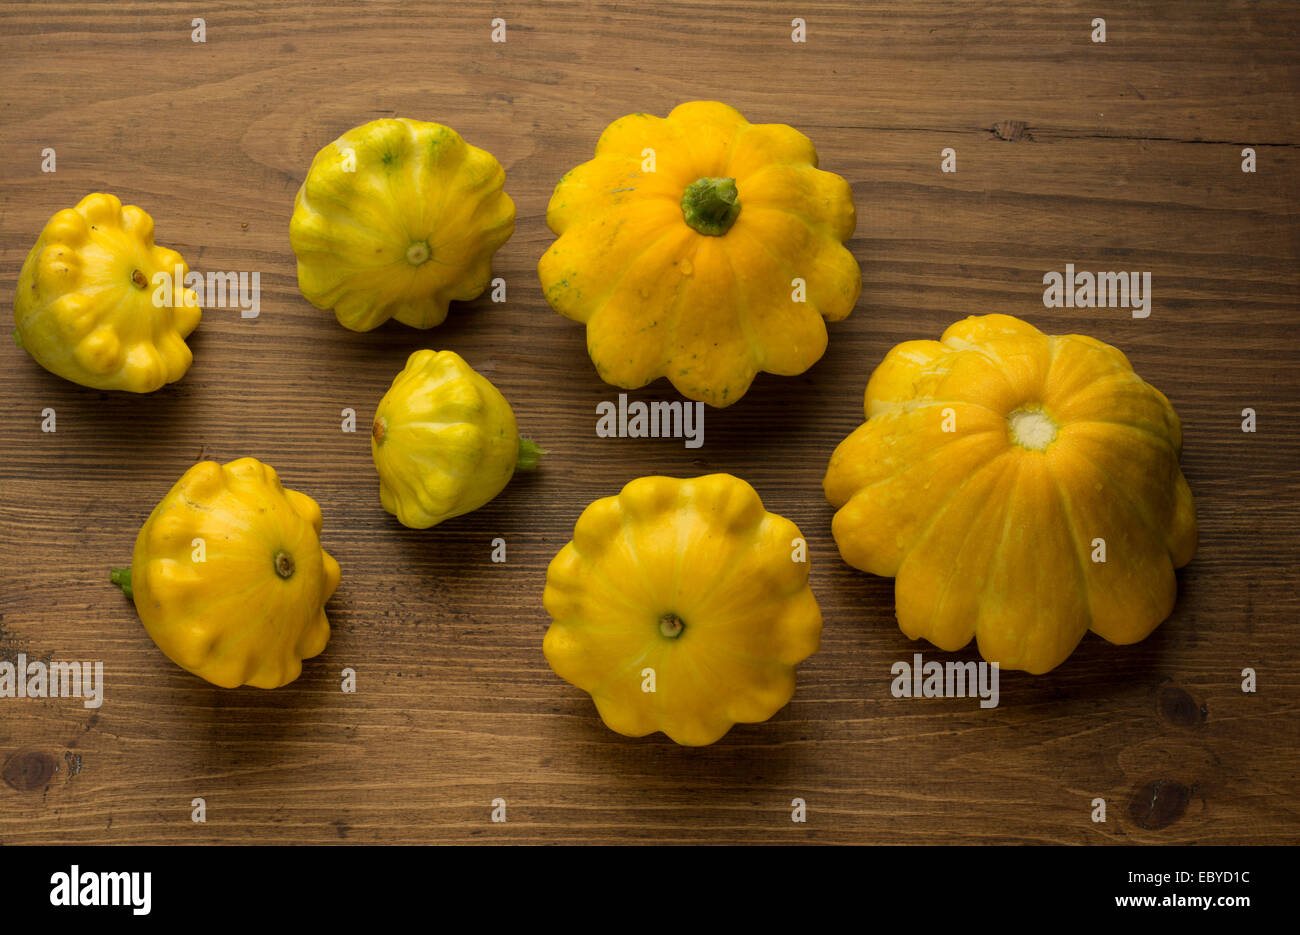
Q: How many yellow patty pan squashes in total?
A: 7